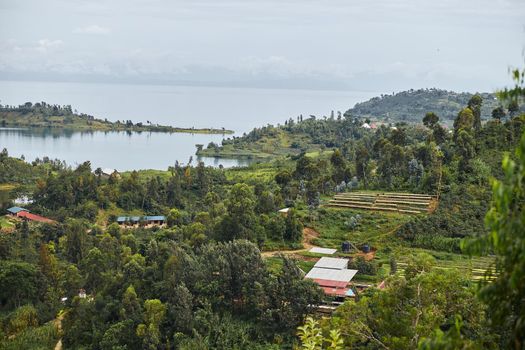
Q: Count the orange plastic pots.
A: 0